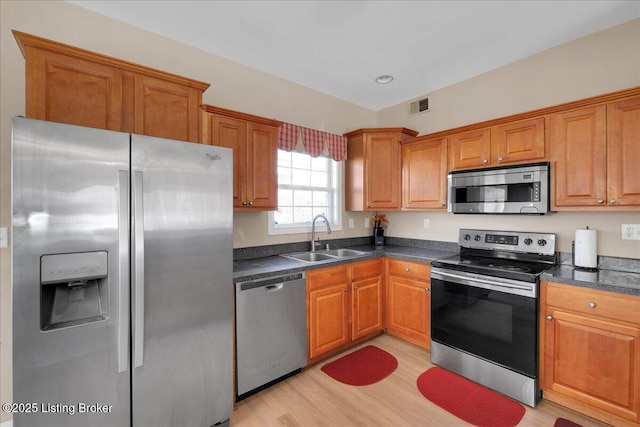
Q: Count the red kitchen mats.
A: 3